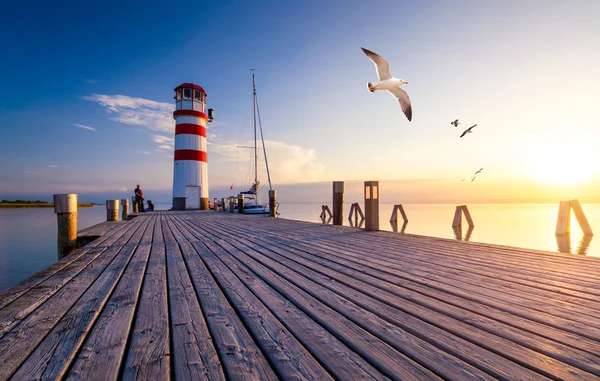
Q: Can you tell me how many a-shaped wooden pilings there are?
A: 5